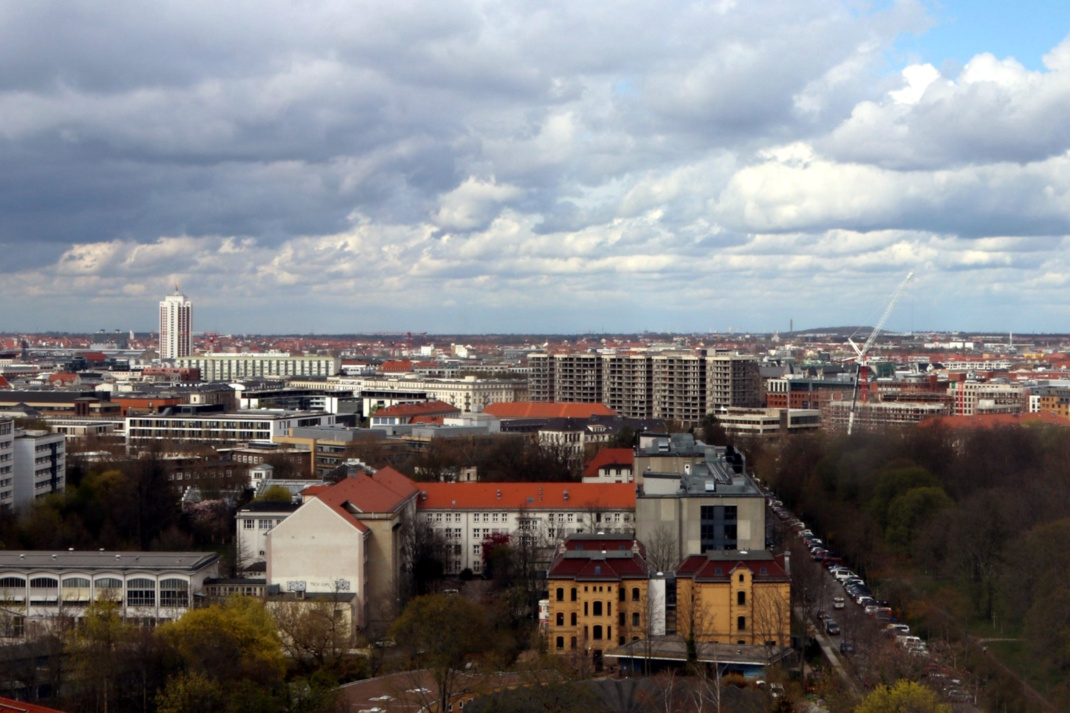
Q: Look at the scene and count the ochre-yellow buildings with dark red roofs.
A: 2